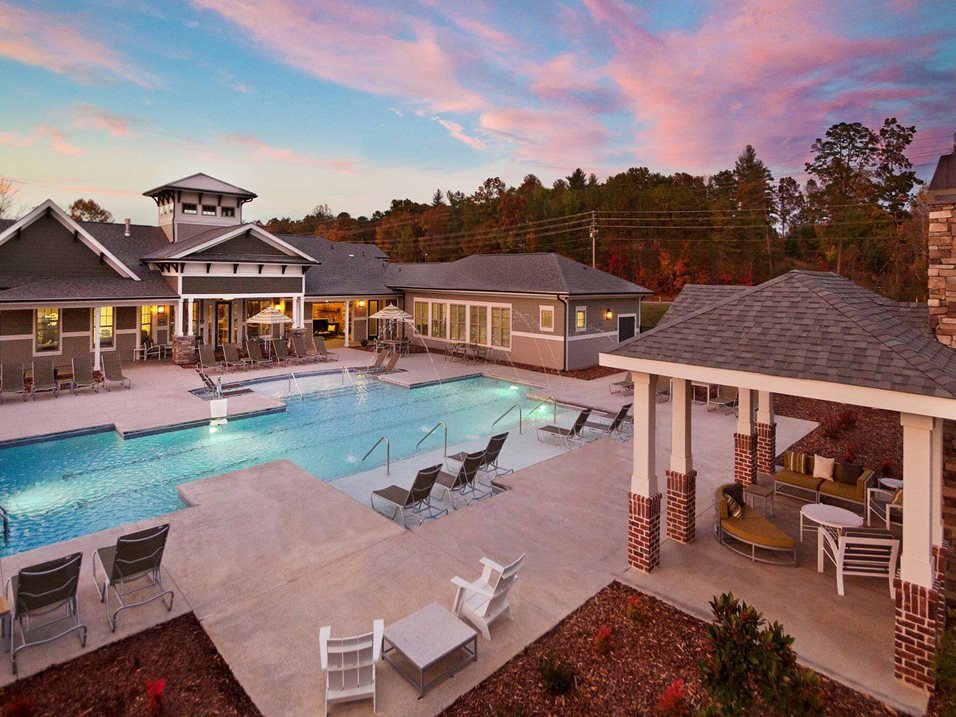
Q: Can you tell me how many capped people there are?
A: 0